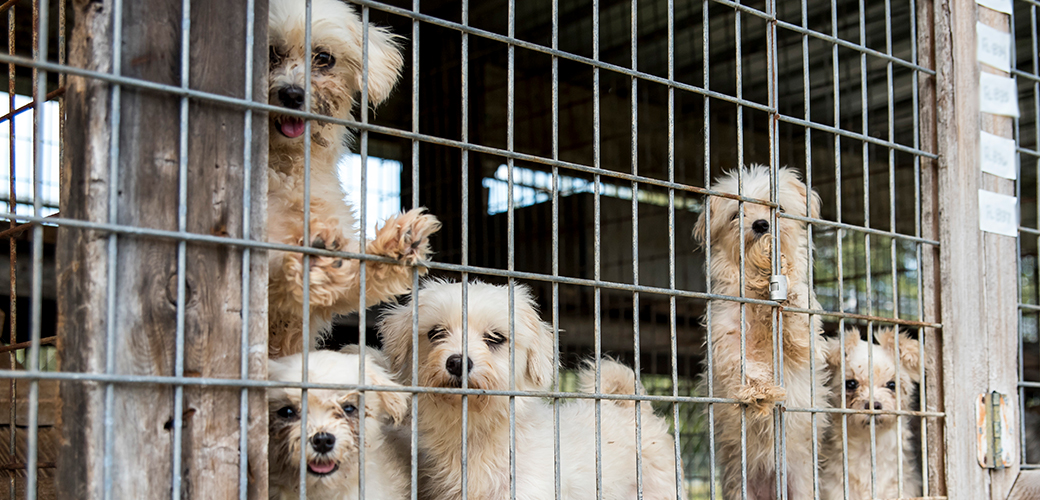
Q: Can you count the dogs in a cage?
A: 5